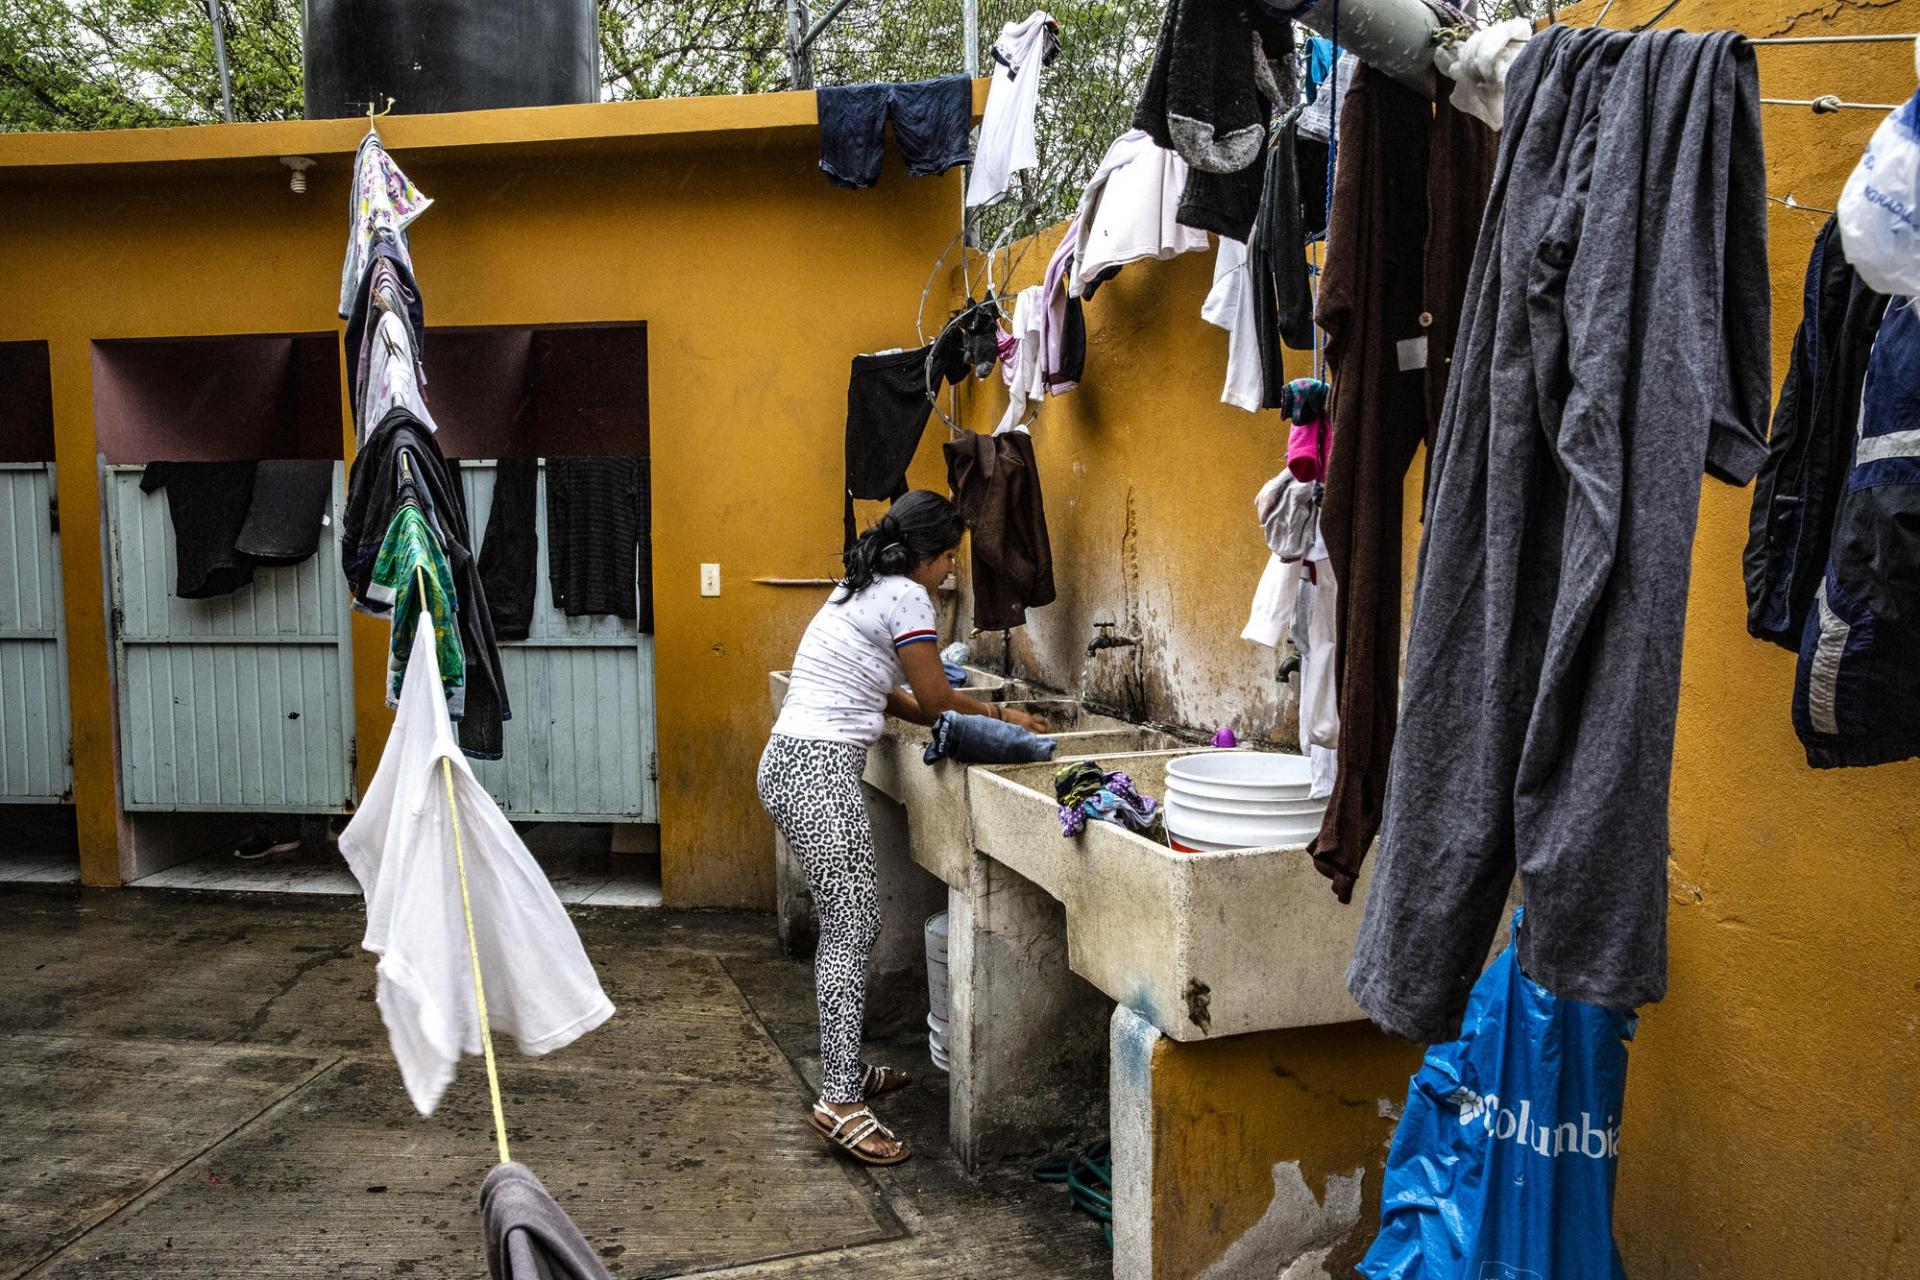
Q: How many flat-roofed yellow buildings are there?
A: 1